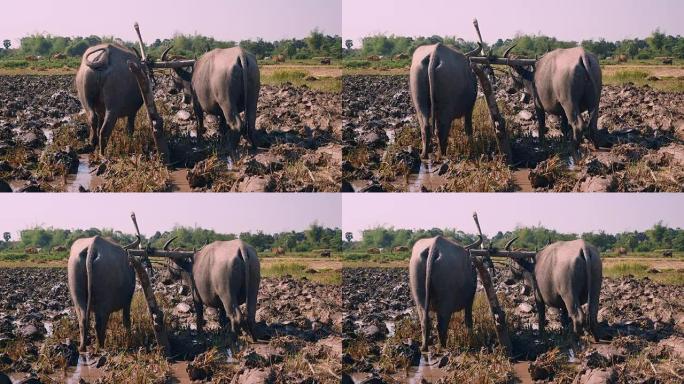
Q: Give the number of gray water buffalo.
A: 8